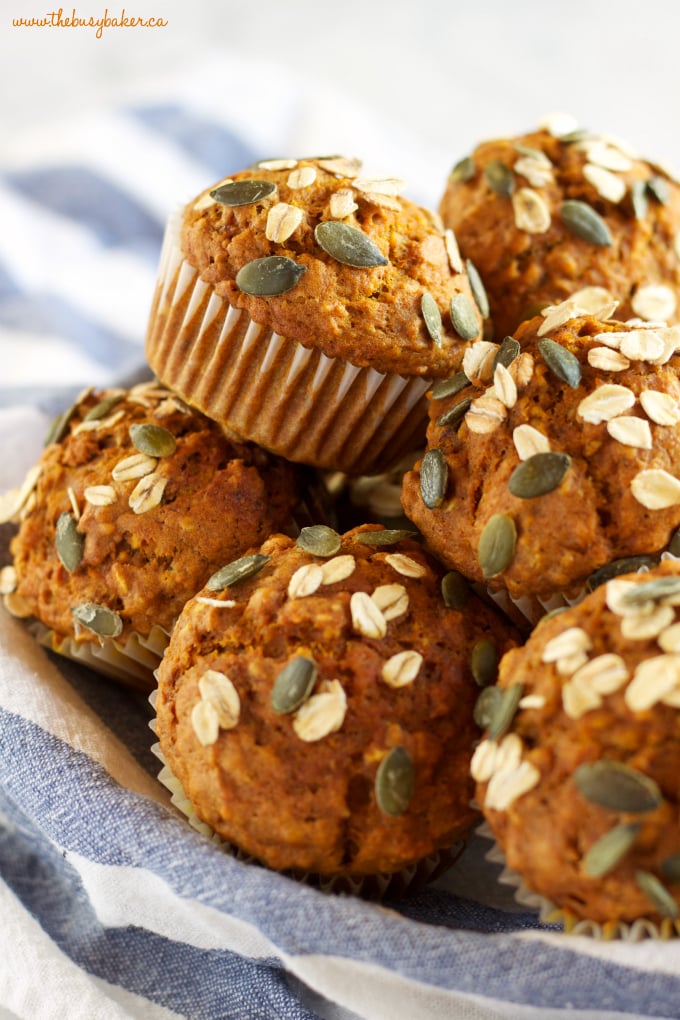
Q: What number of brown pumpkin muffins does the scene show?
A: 6